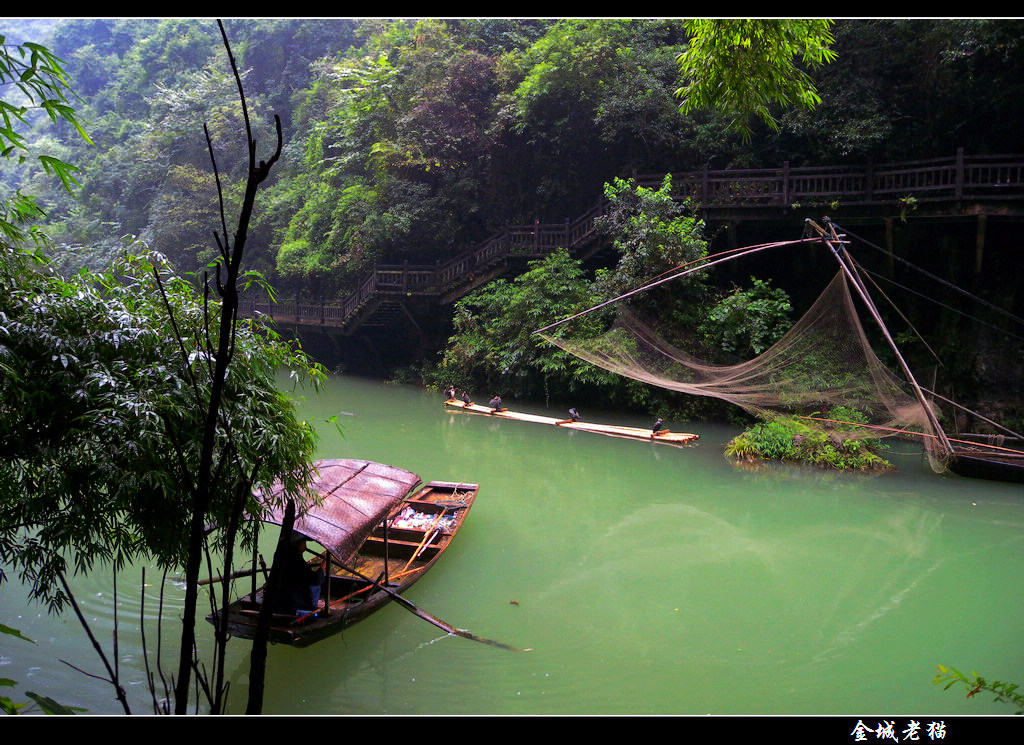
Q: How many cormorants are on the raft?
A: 5